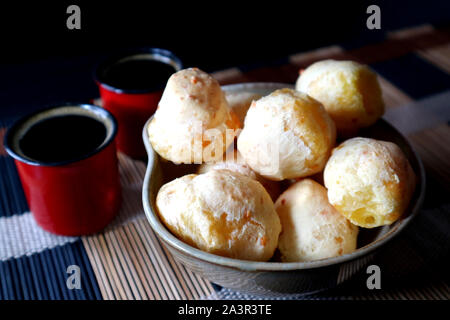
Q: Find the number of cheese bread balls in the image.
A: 7